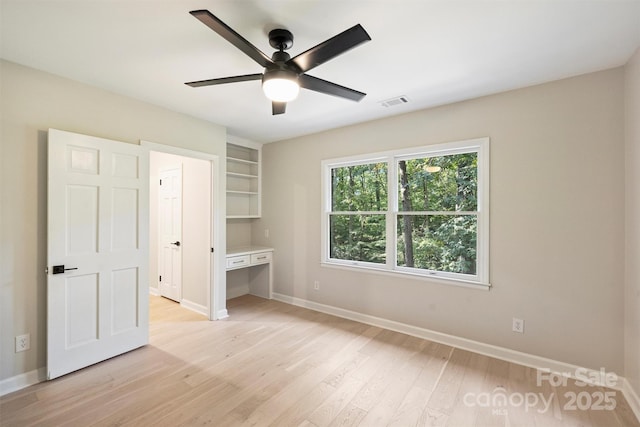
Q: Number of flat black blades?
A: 5